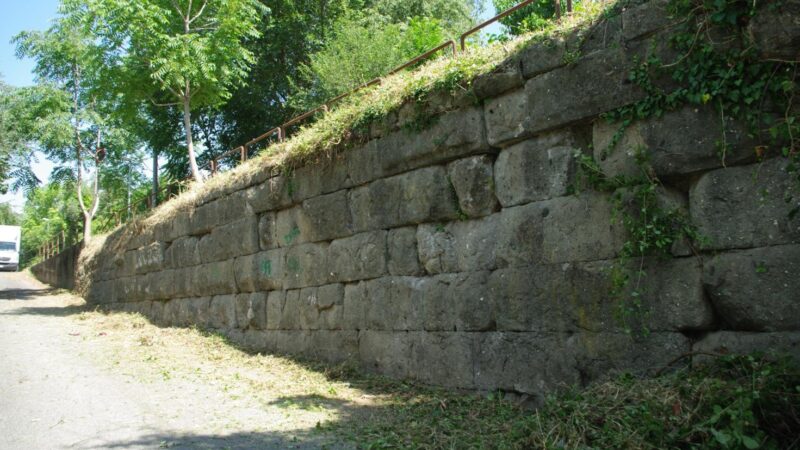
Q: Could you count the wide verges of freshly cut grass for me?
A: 1